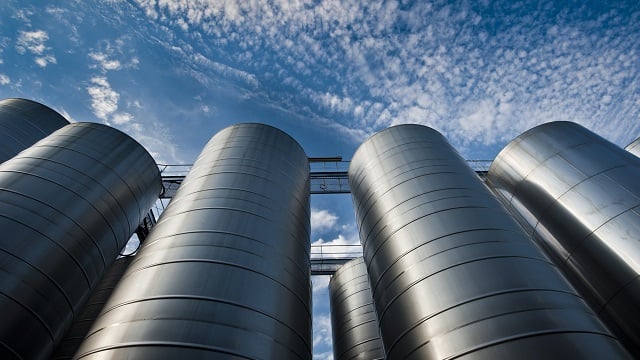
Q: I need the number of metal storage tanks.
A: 8